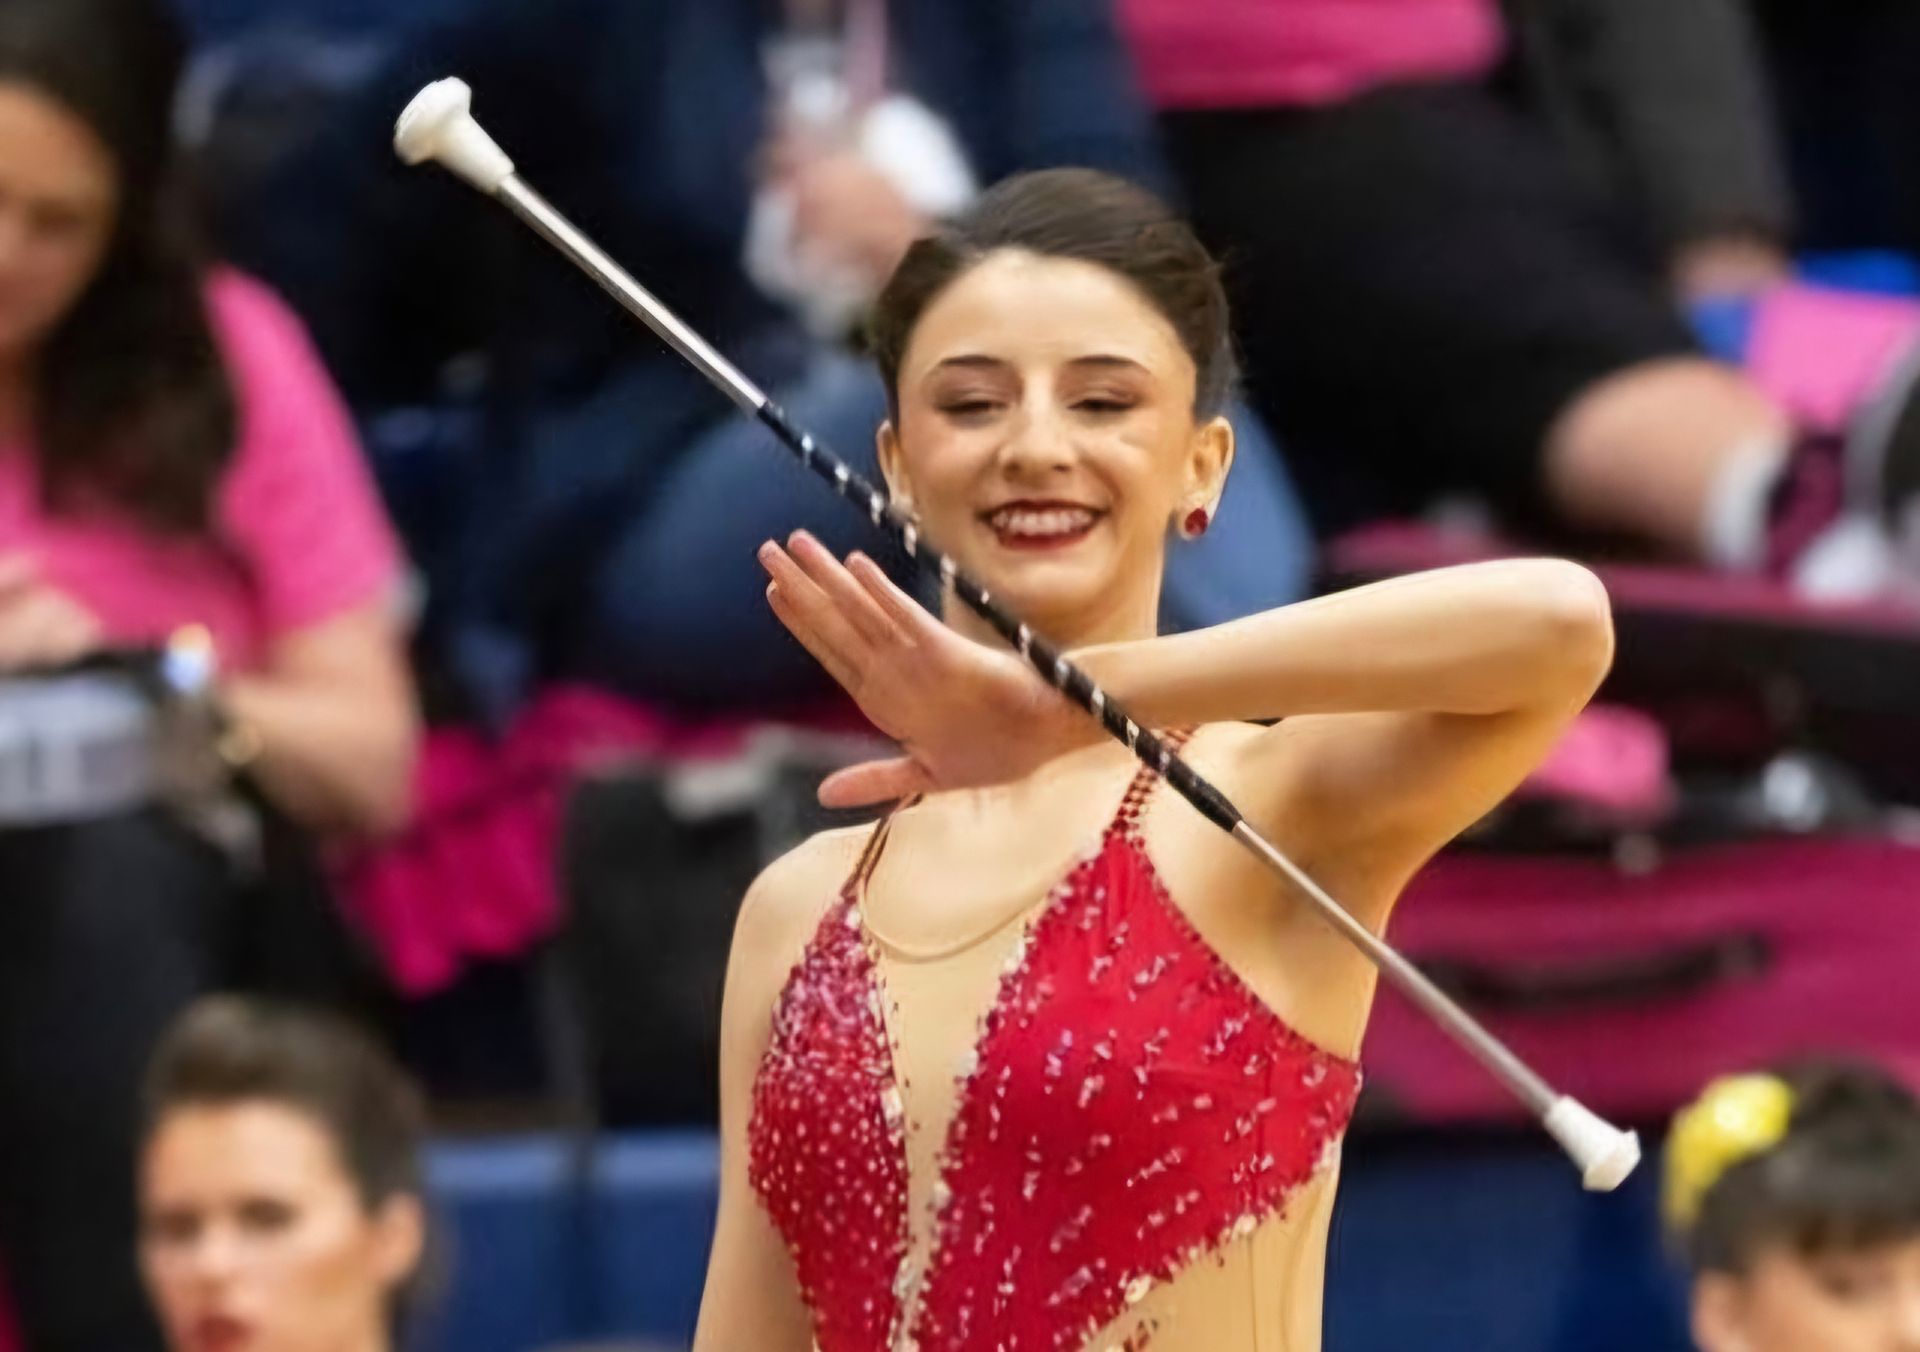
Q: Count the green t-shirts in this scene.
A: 0